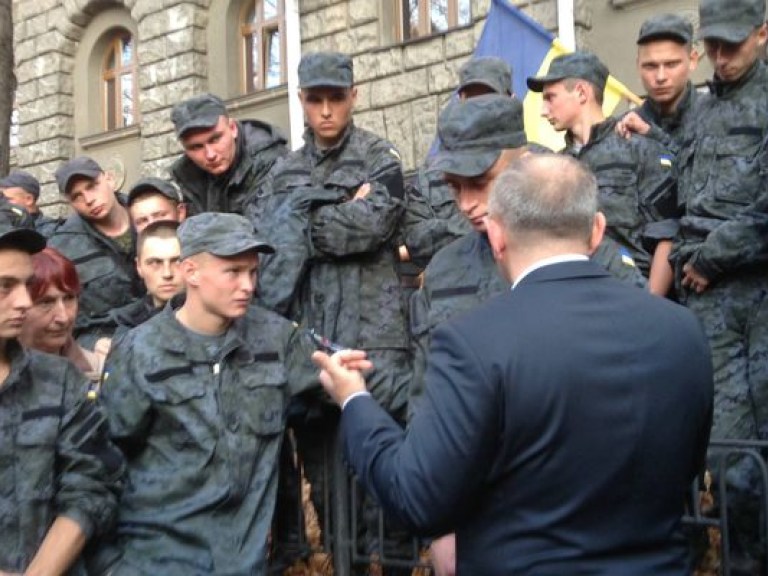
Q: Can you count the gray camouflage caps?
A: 12